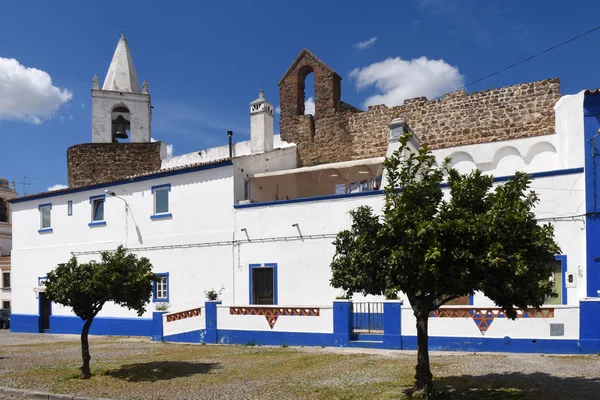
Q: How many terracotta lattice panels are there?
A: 3